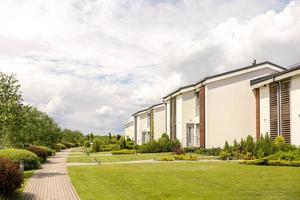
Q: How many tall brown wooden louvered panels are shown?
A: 2